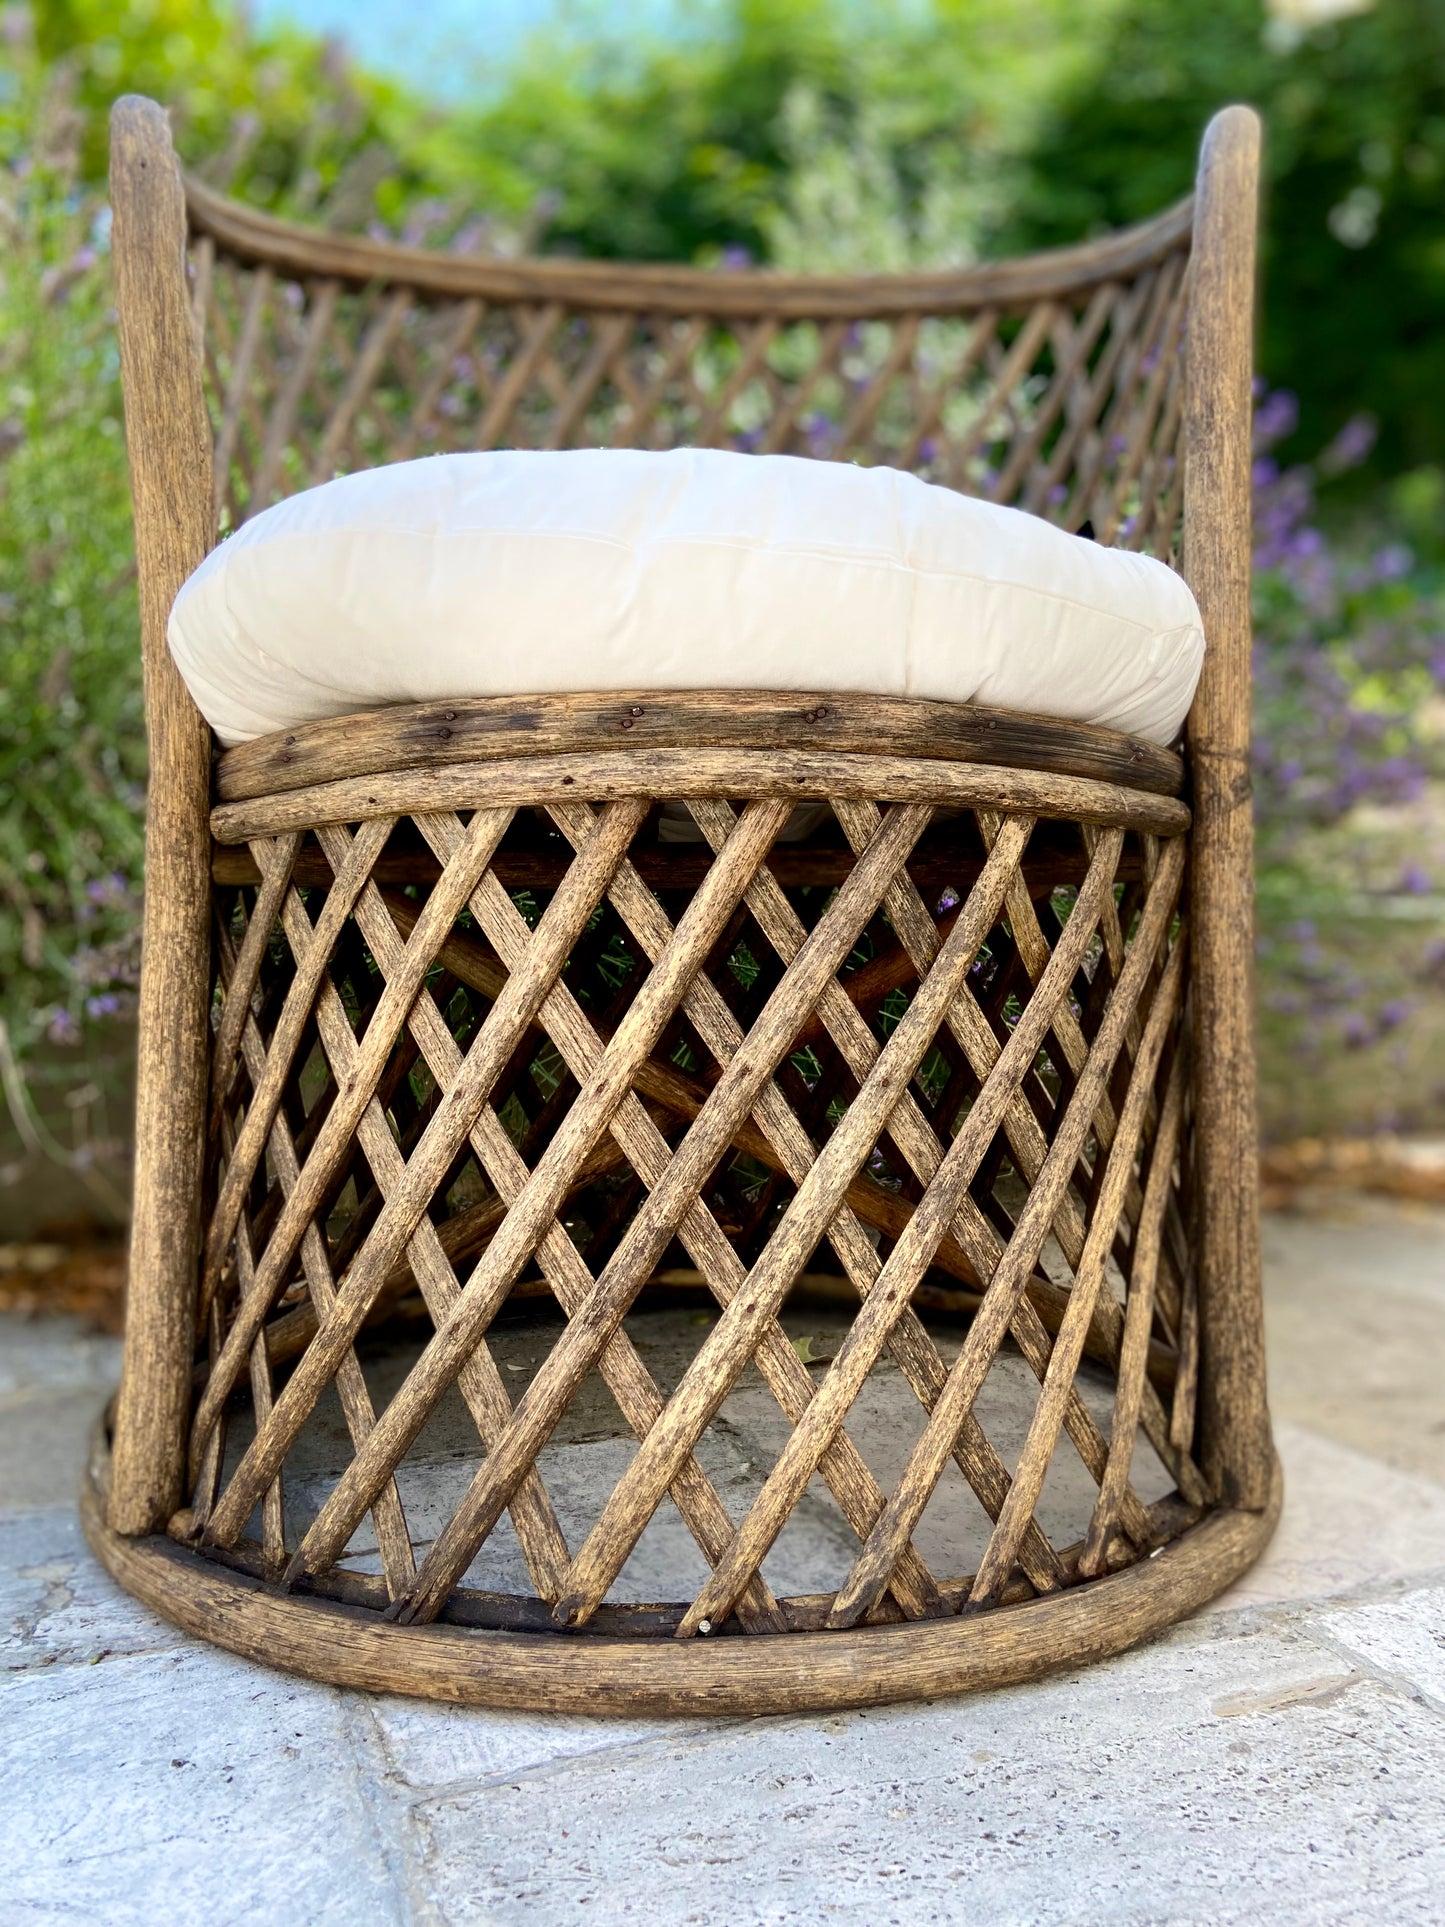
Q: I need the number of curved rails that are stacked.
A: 2